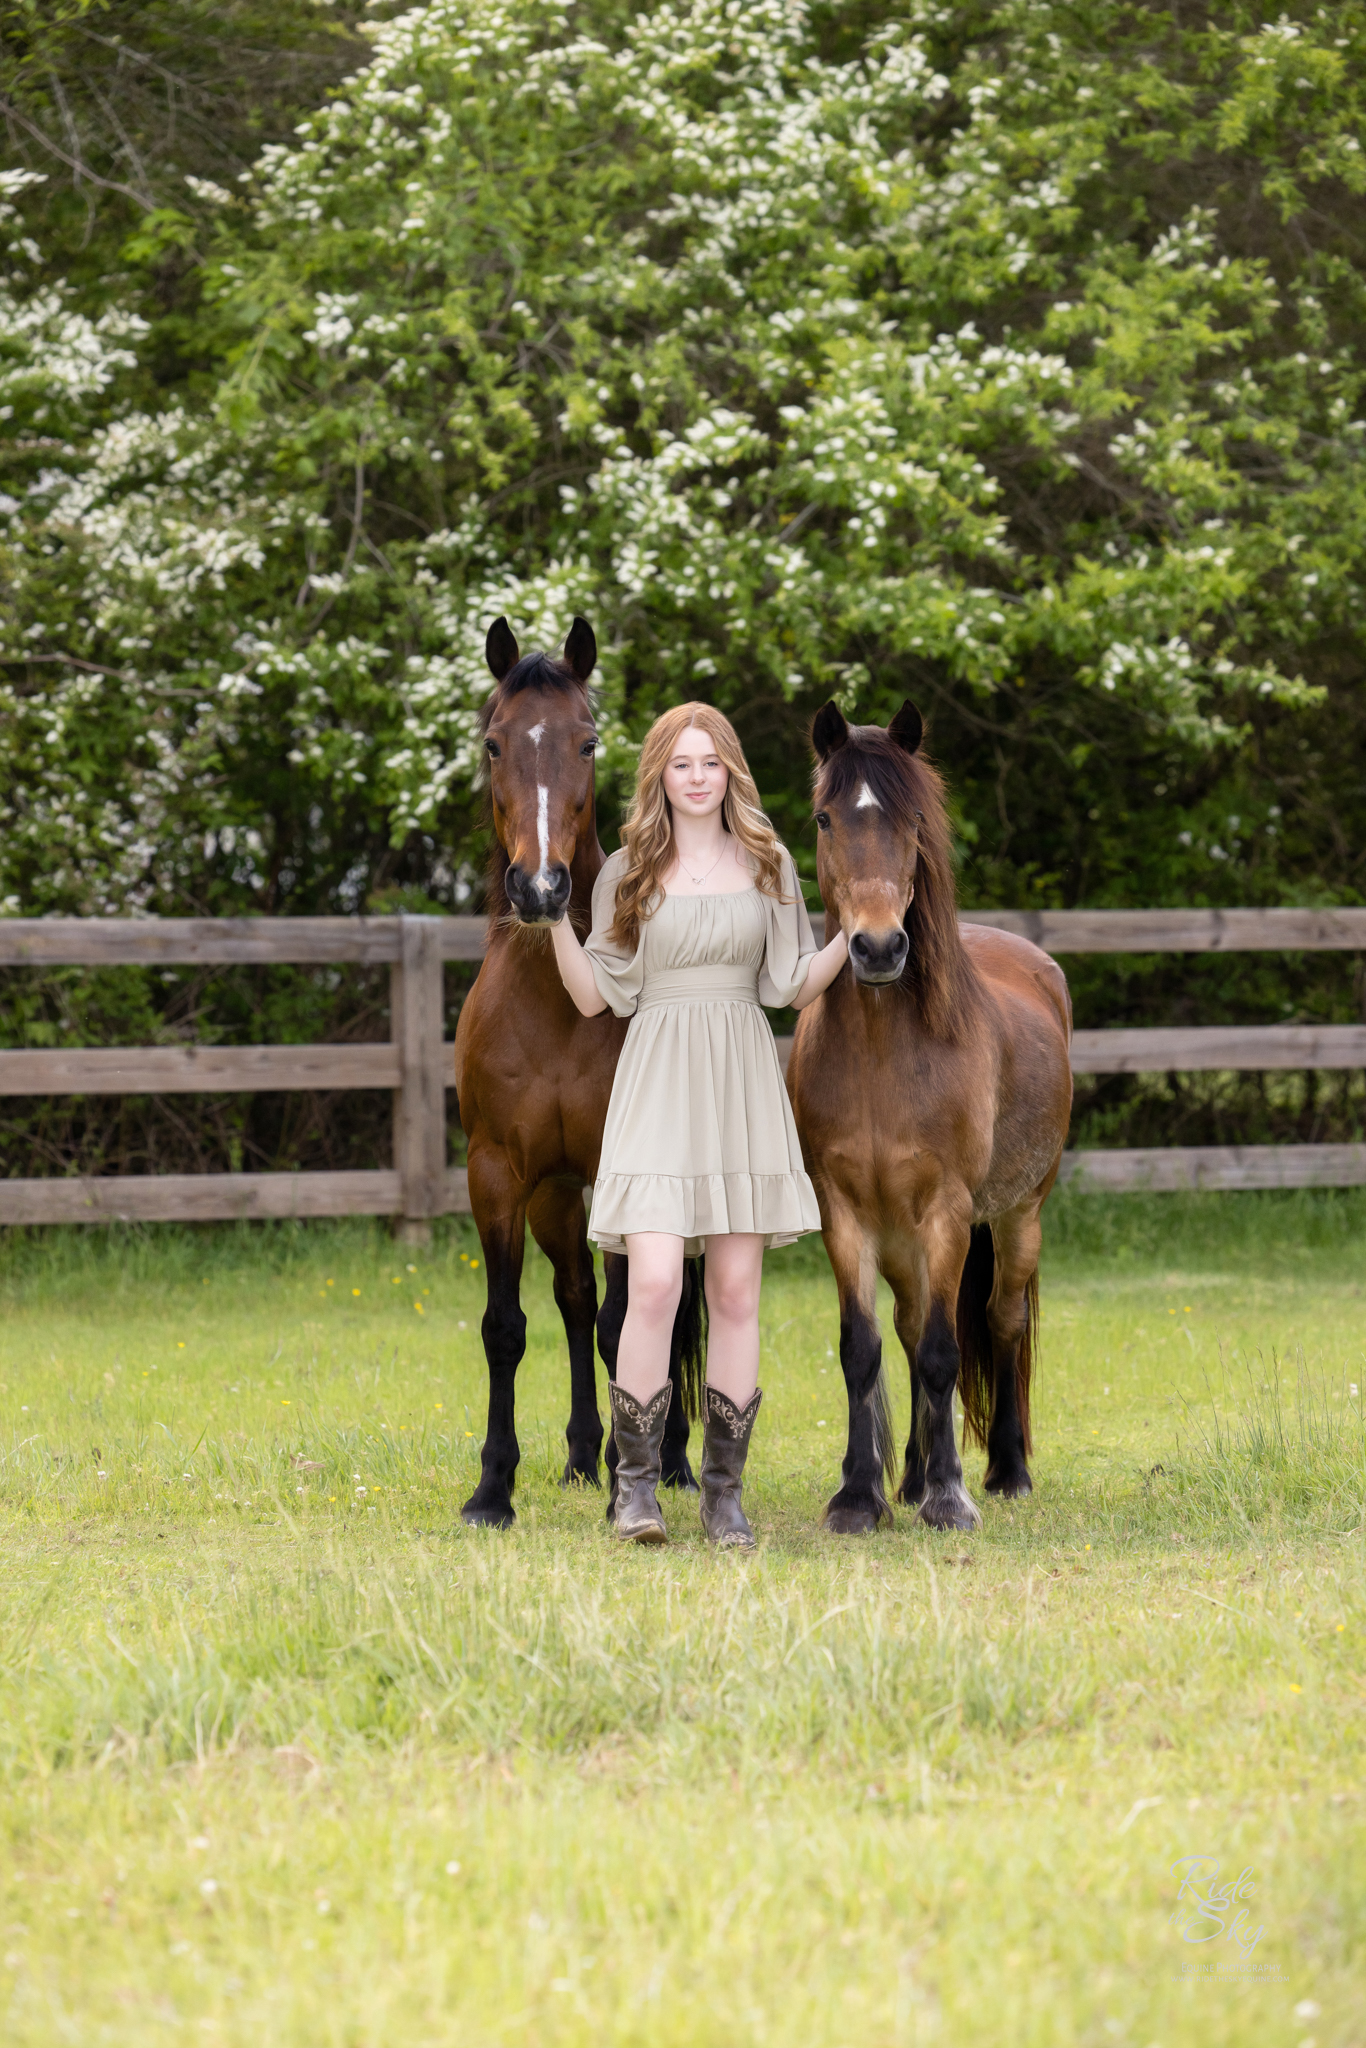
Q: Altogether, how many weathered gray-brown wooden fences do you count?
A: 1